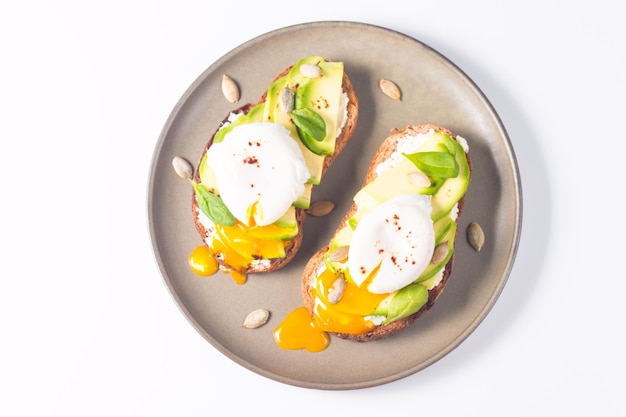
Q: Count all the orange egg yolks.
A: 2